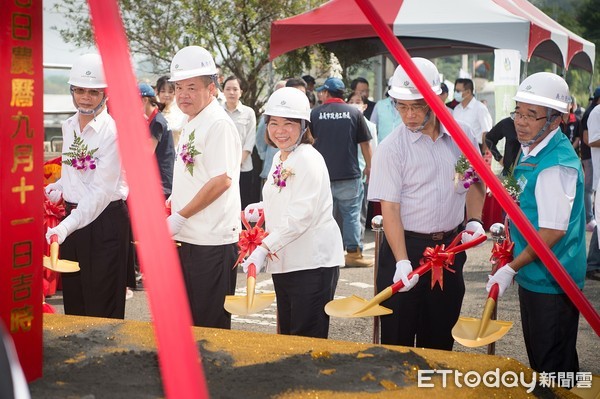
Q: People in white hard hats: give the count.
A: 5